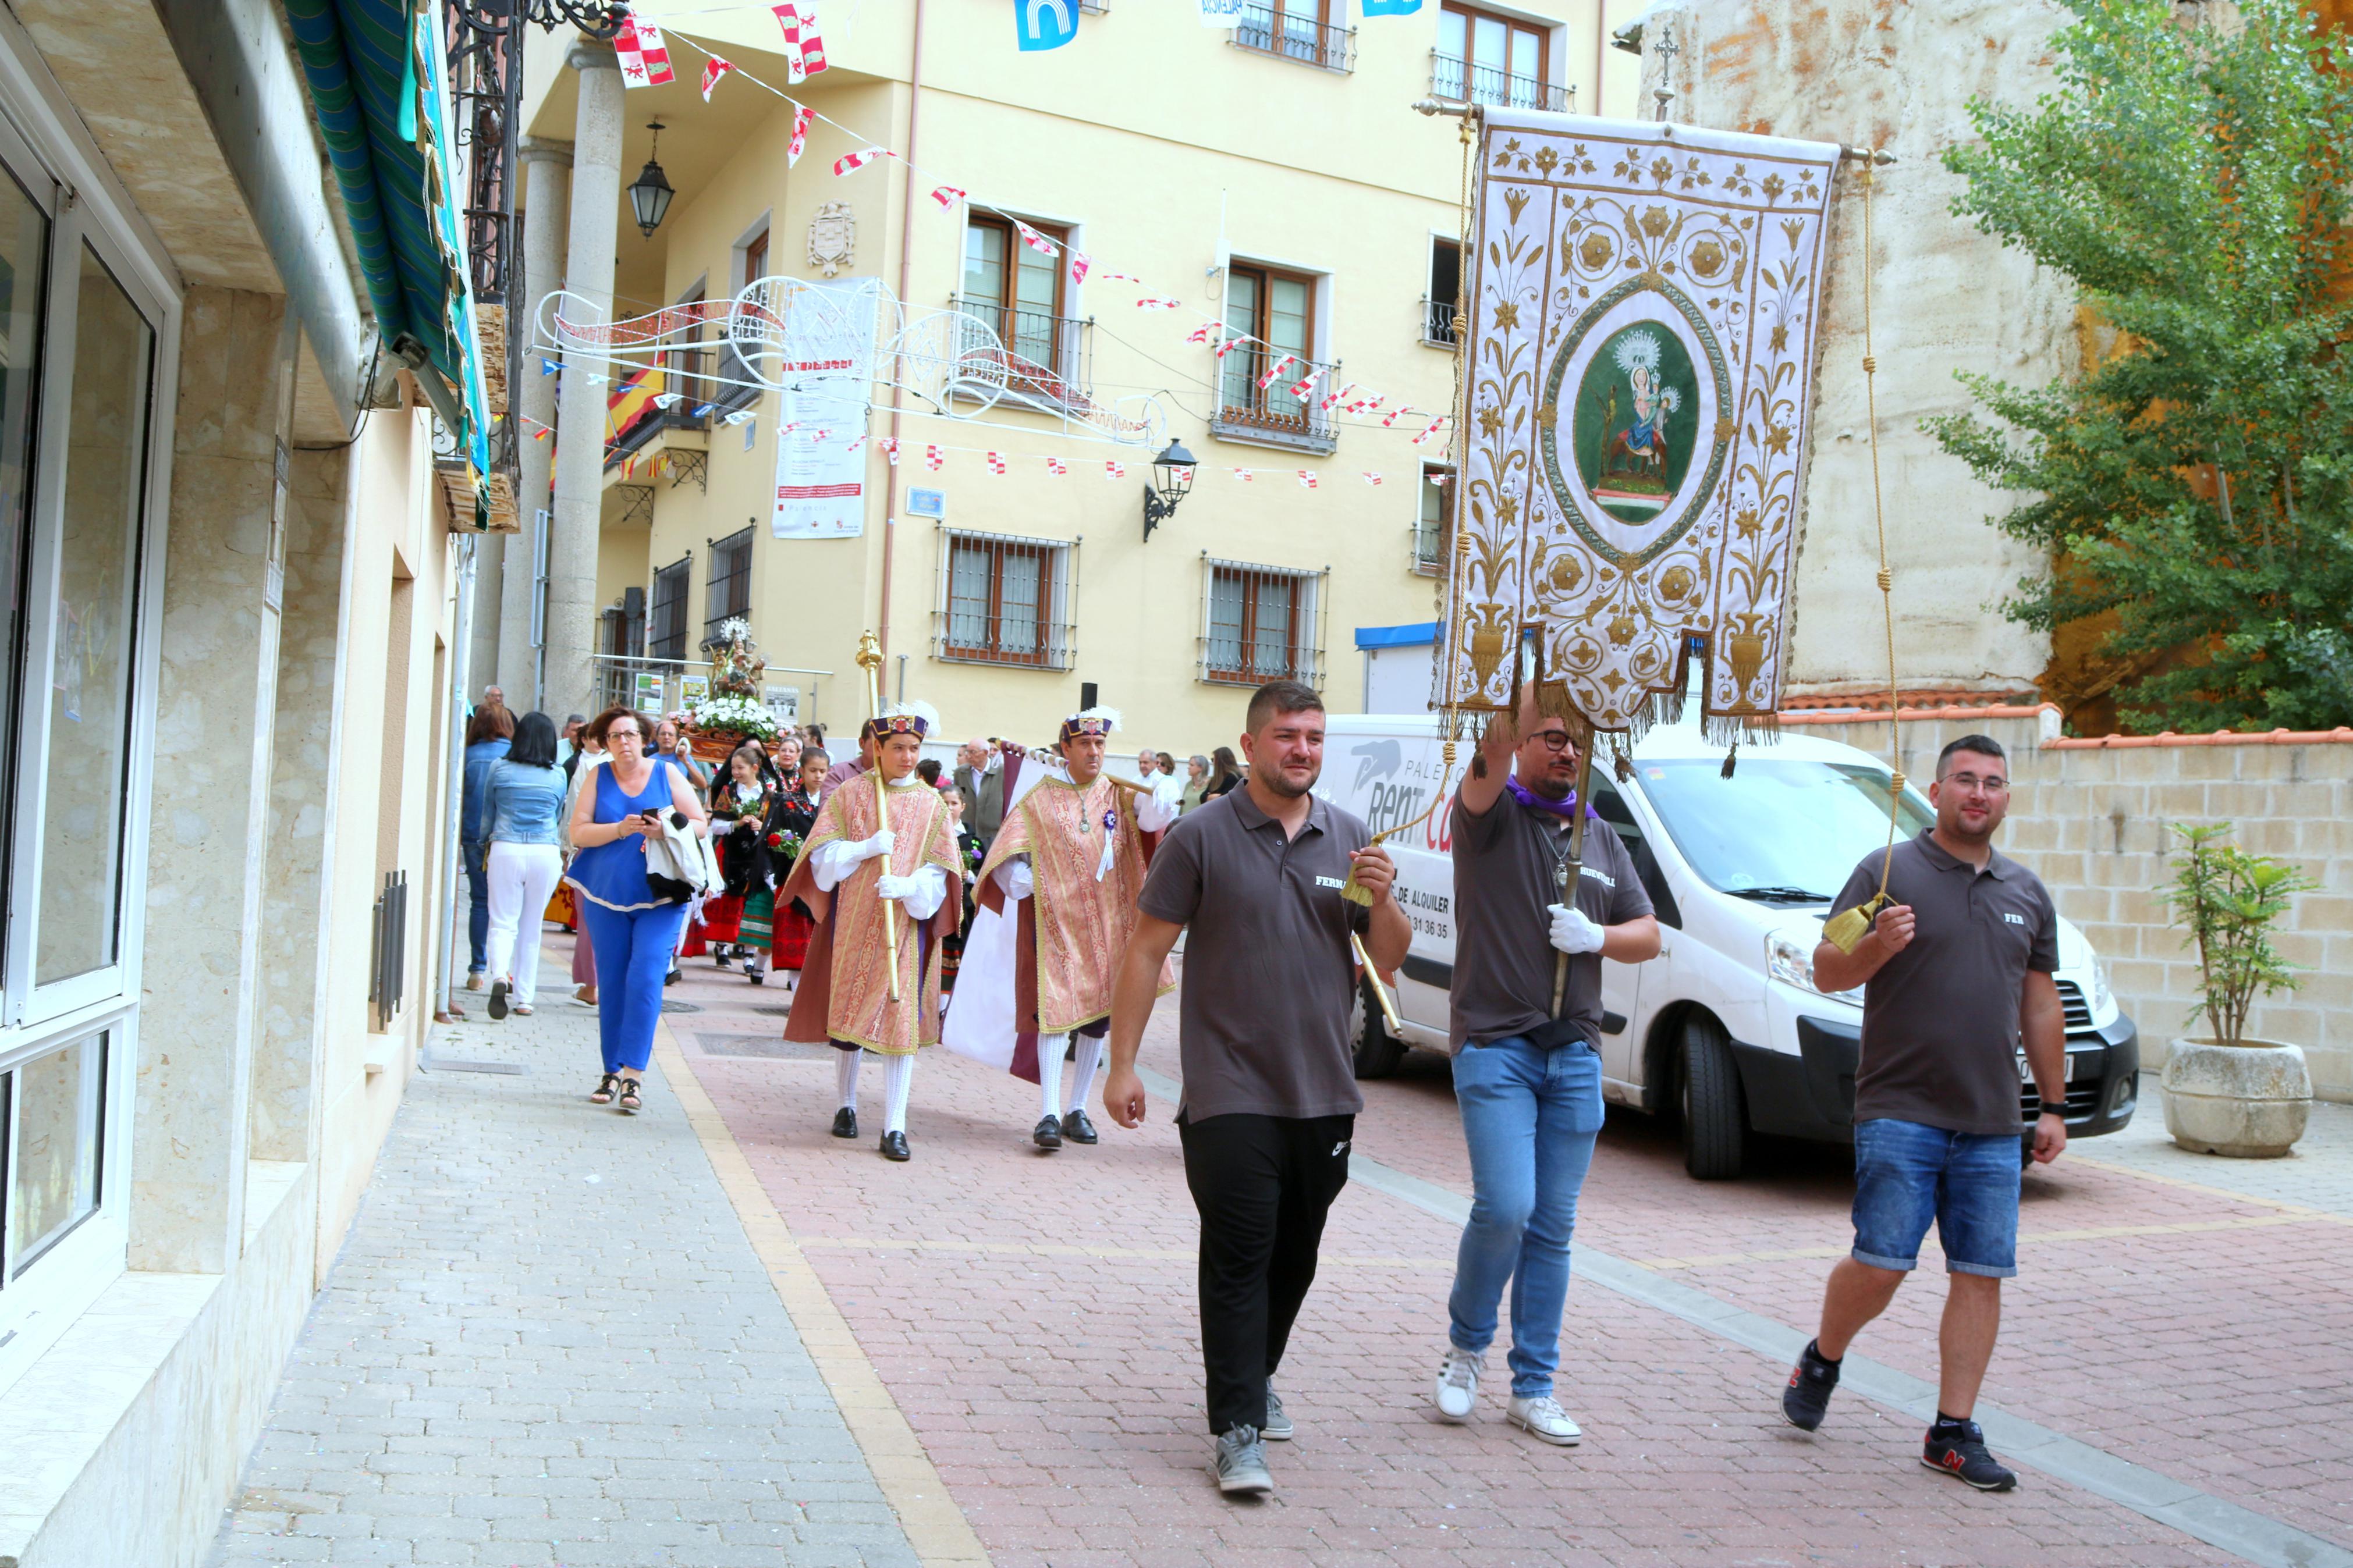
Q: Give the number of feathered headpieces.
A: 2